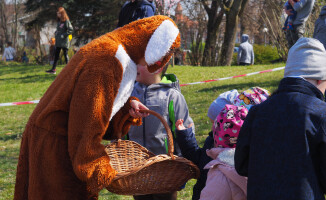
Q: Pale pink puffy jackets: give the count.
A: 1